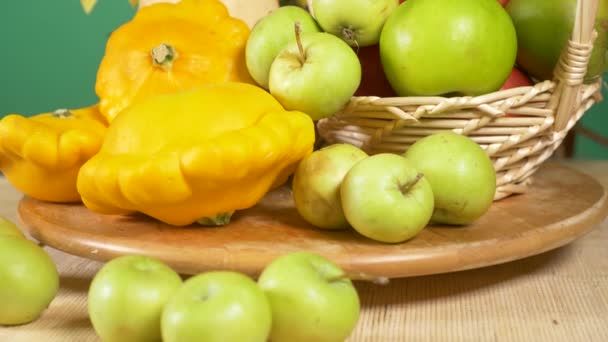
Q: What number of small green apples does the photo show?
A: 11